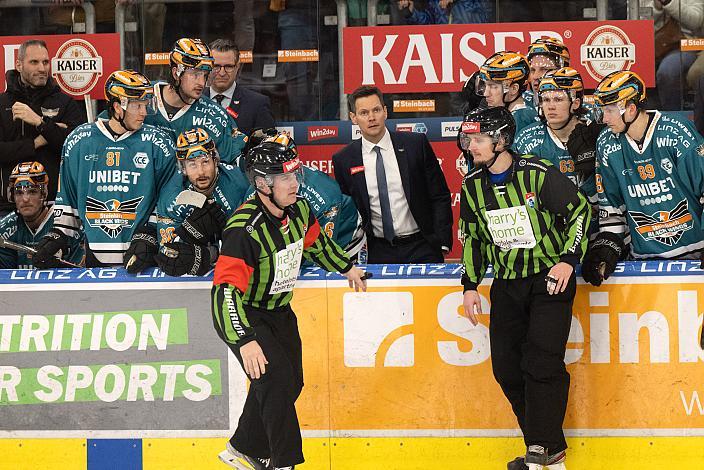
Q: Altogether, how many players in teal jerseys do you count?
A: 9